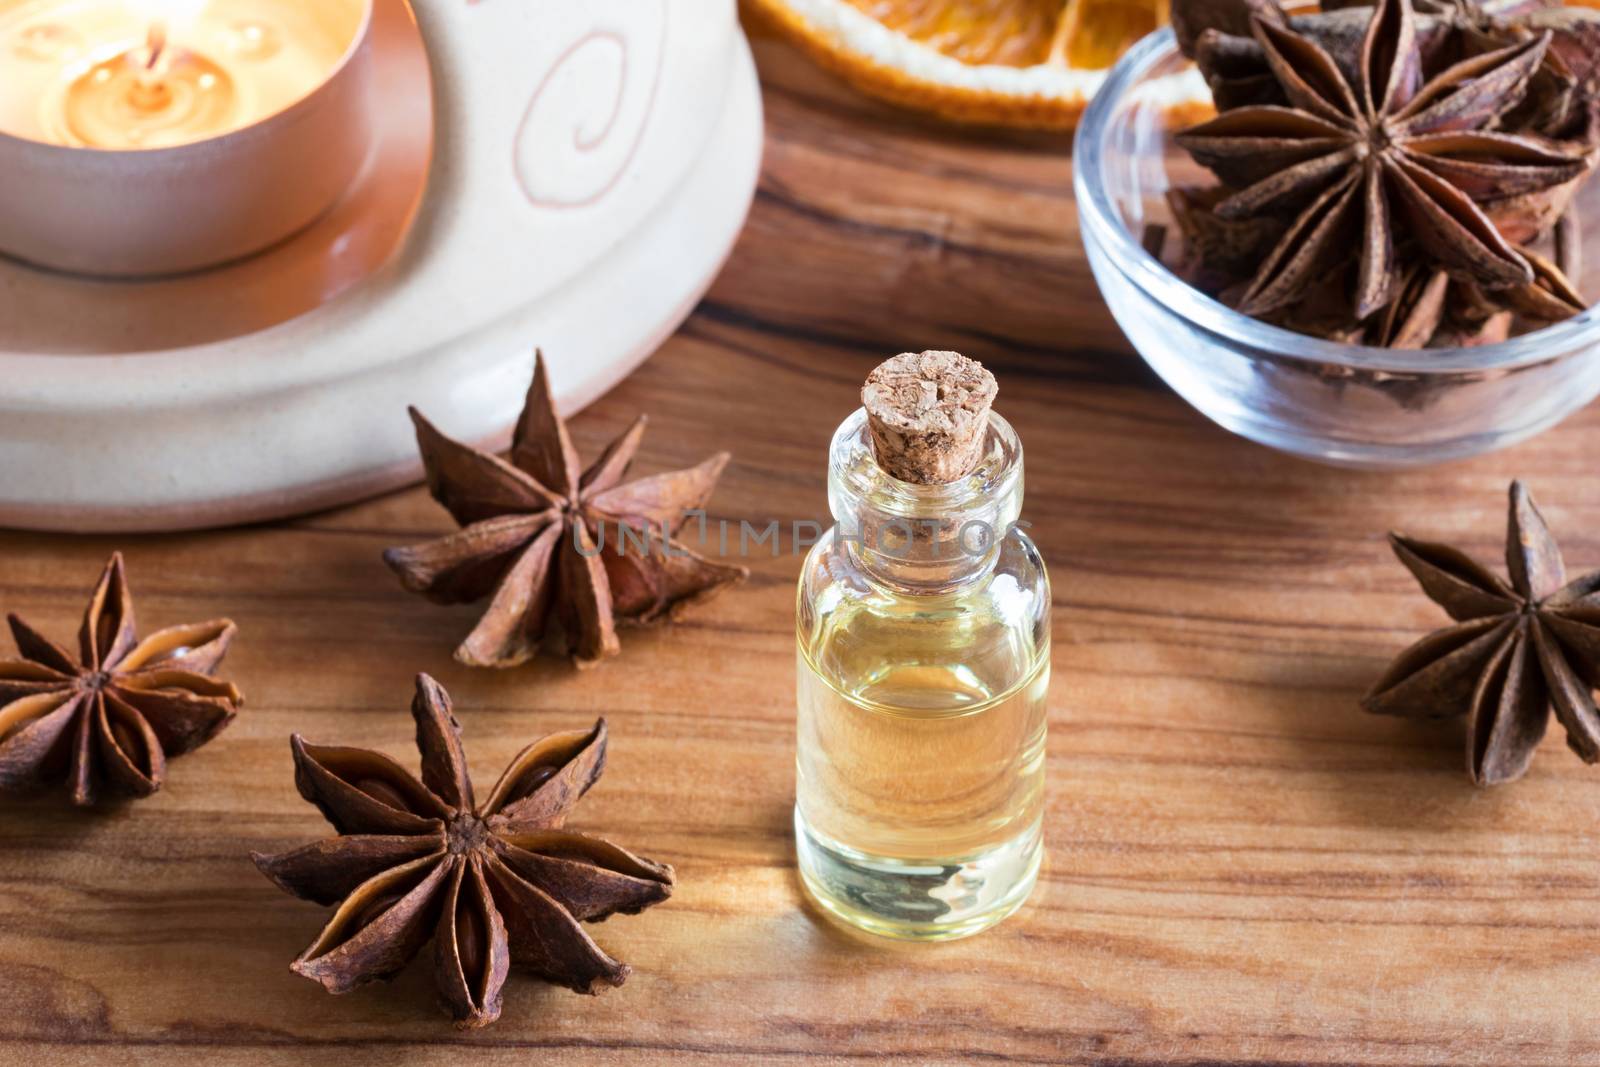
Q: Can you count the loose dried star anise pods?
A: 4